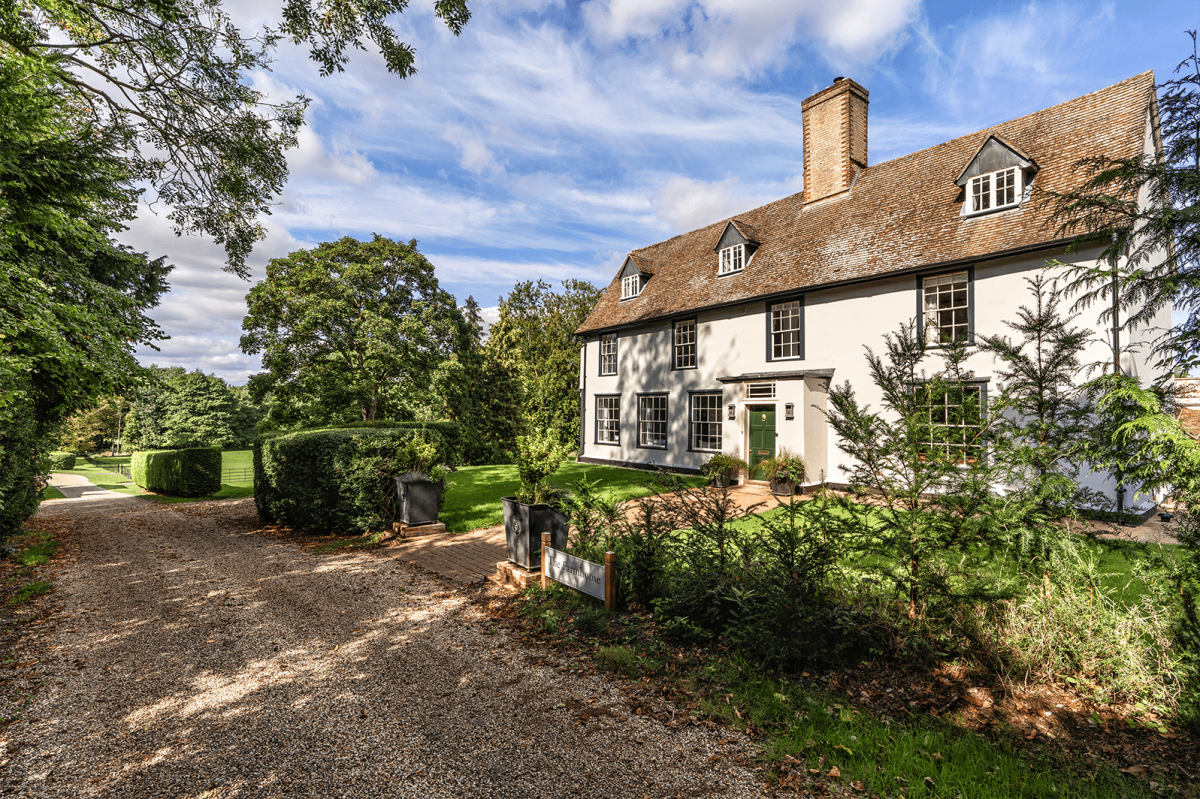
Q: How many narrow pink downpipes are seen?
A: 0